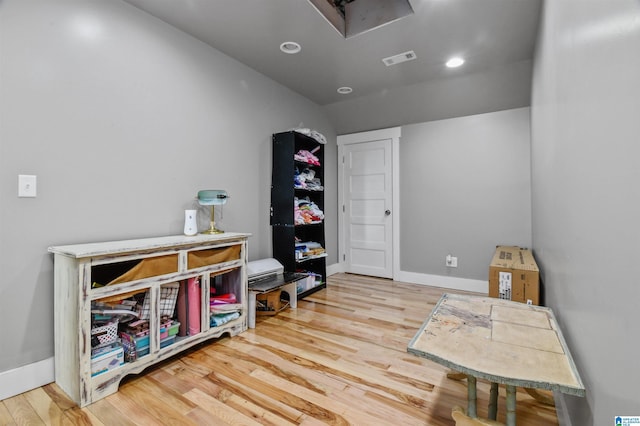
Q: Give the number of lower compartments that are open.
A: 3